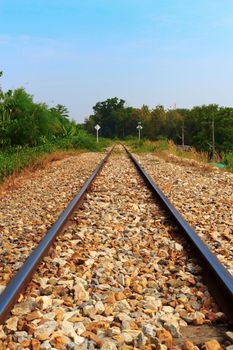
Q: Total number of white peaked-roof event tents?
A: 0